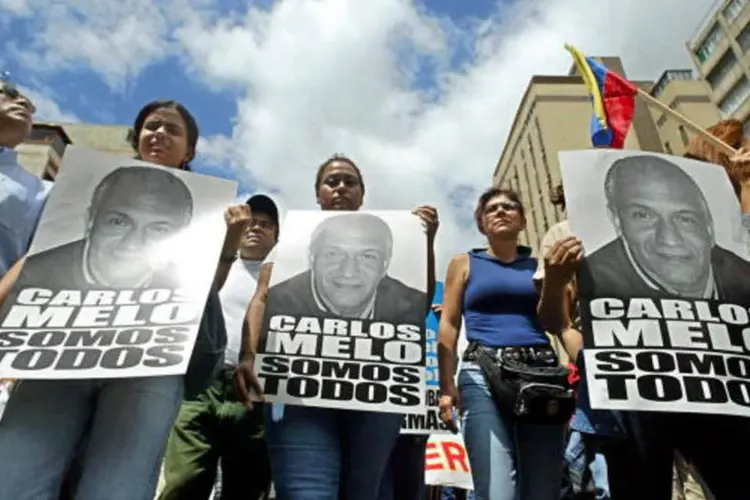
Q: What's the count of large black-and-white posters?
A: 3